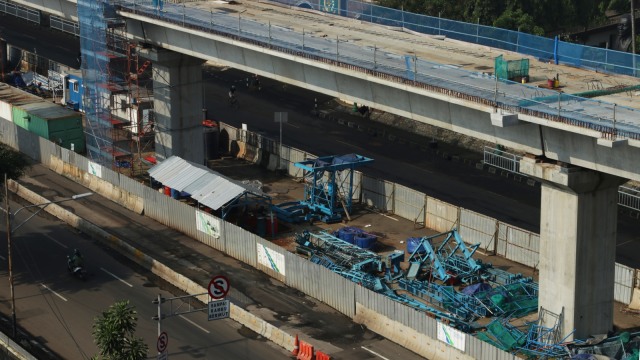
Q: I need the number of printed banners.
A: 4